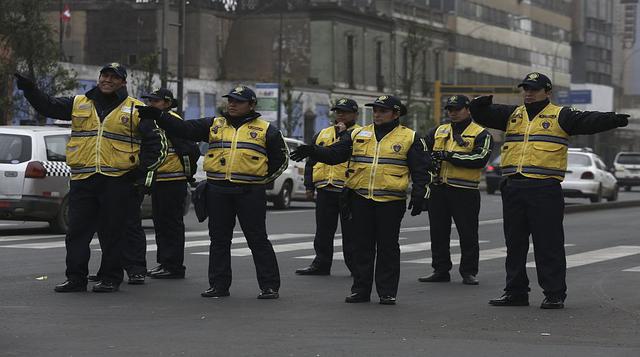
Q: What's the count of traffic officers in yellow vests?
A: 7